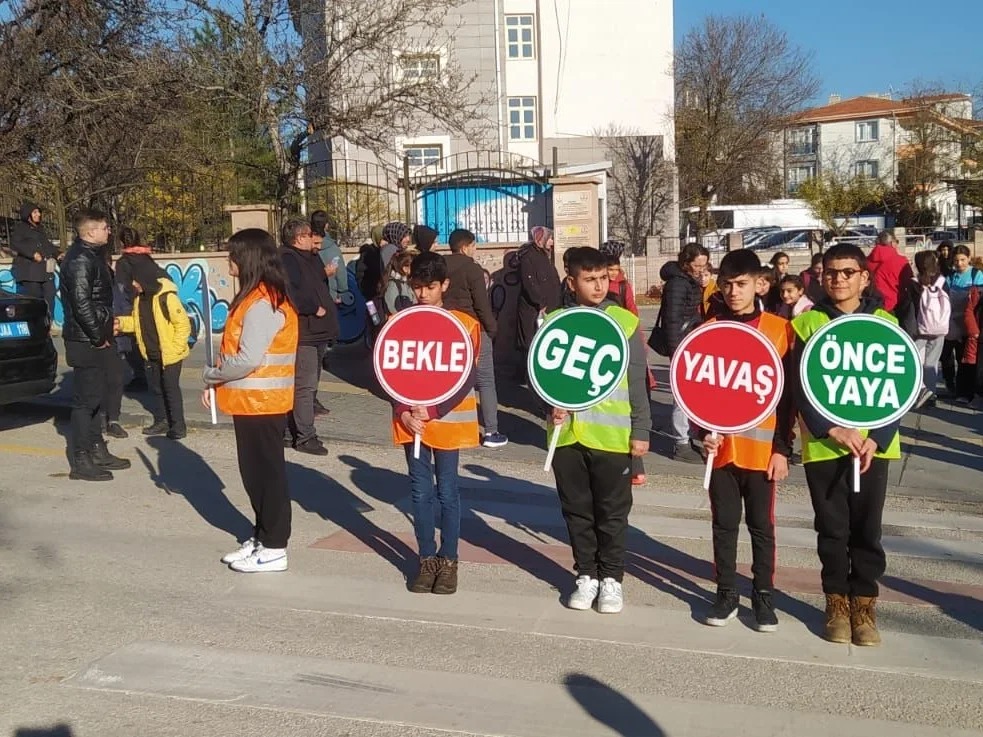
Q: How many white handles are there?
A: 5